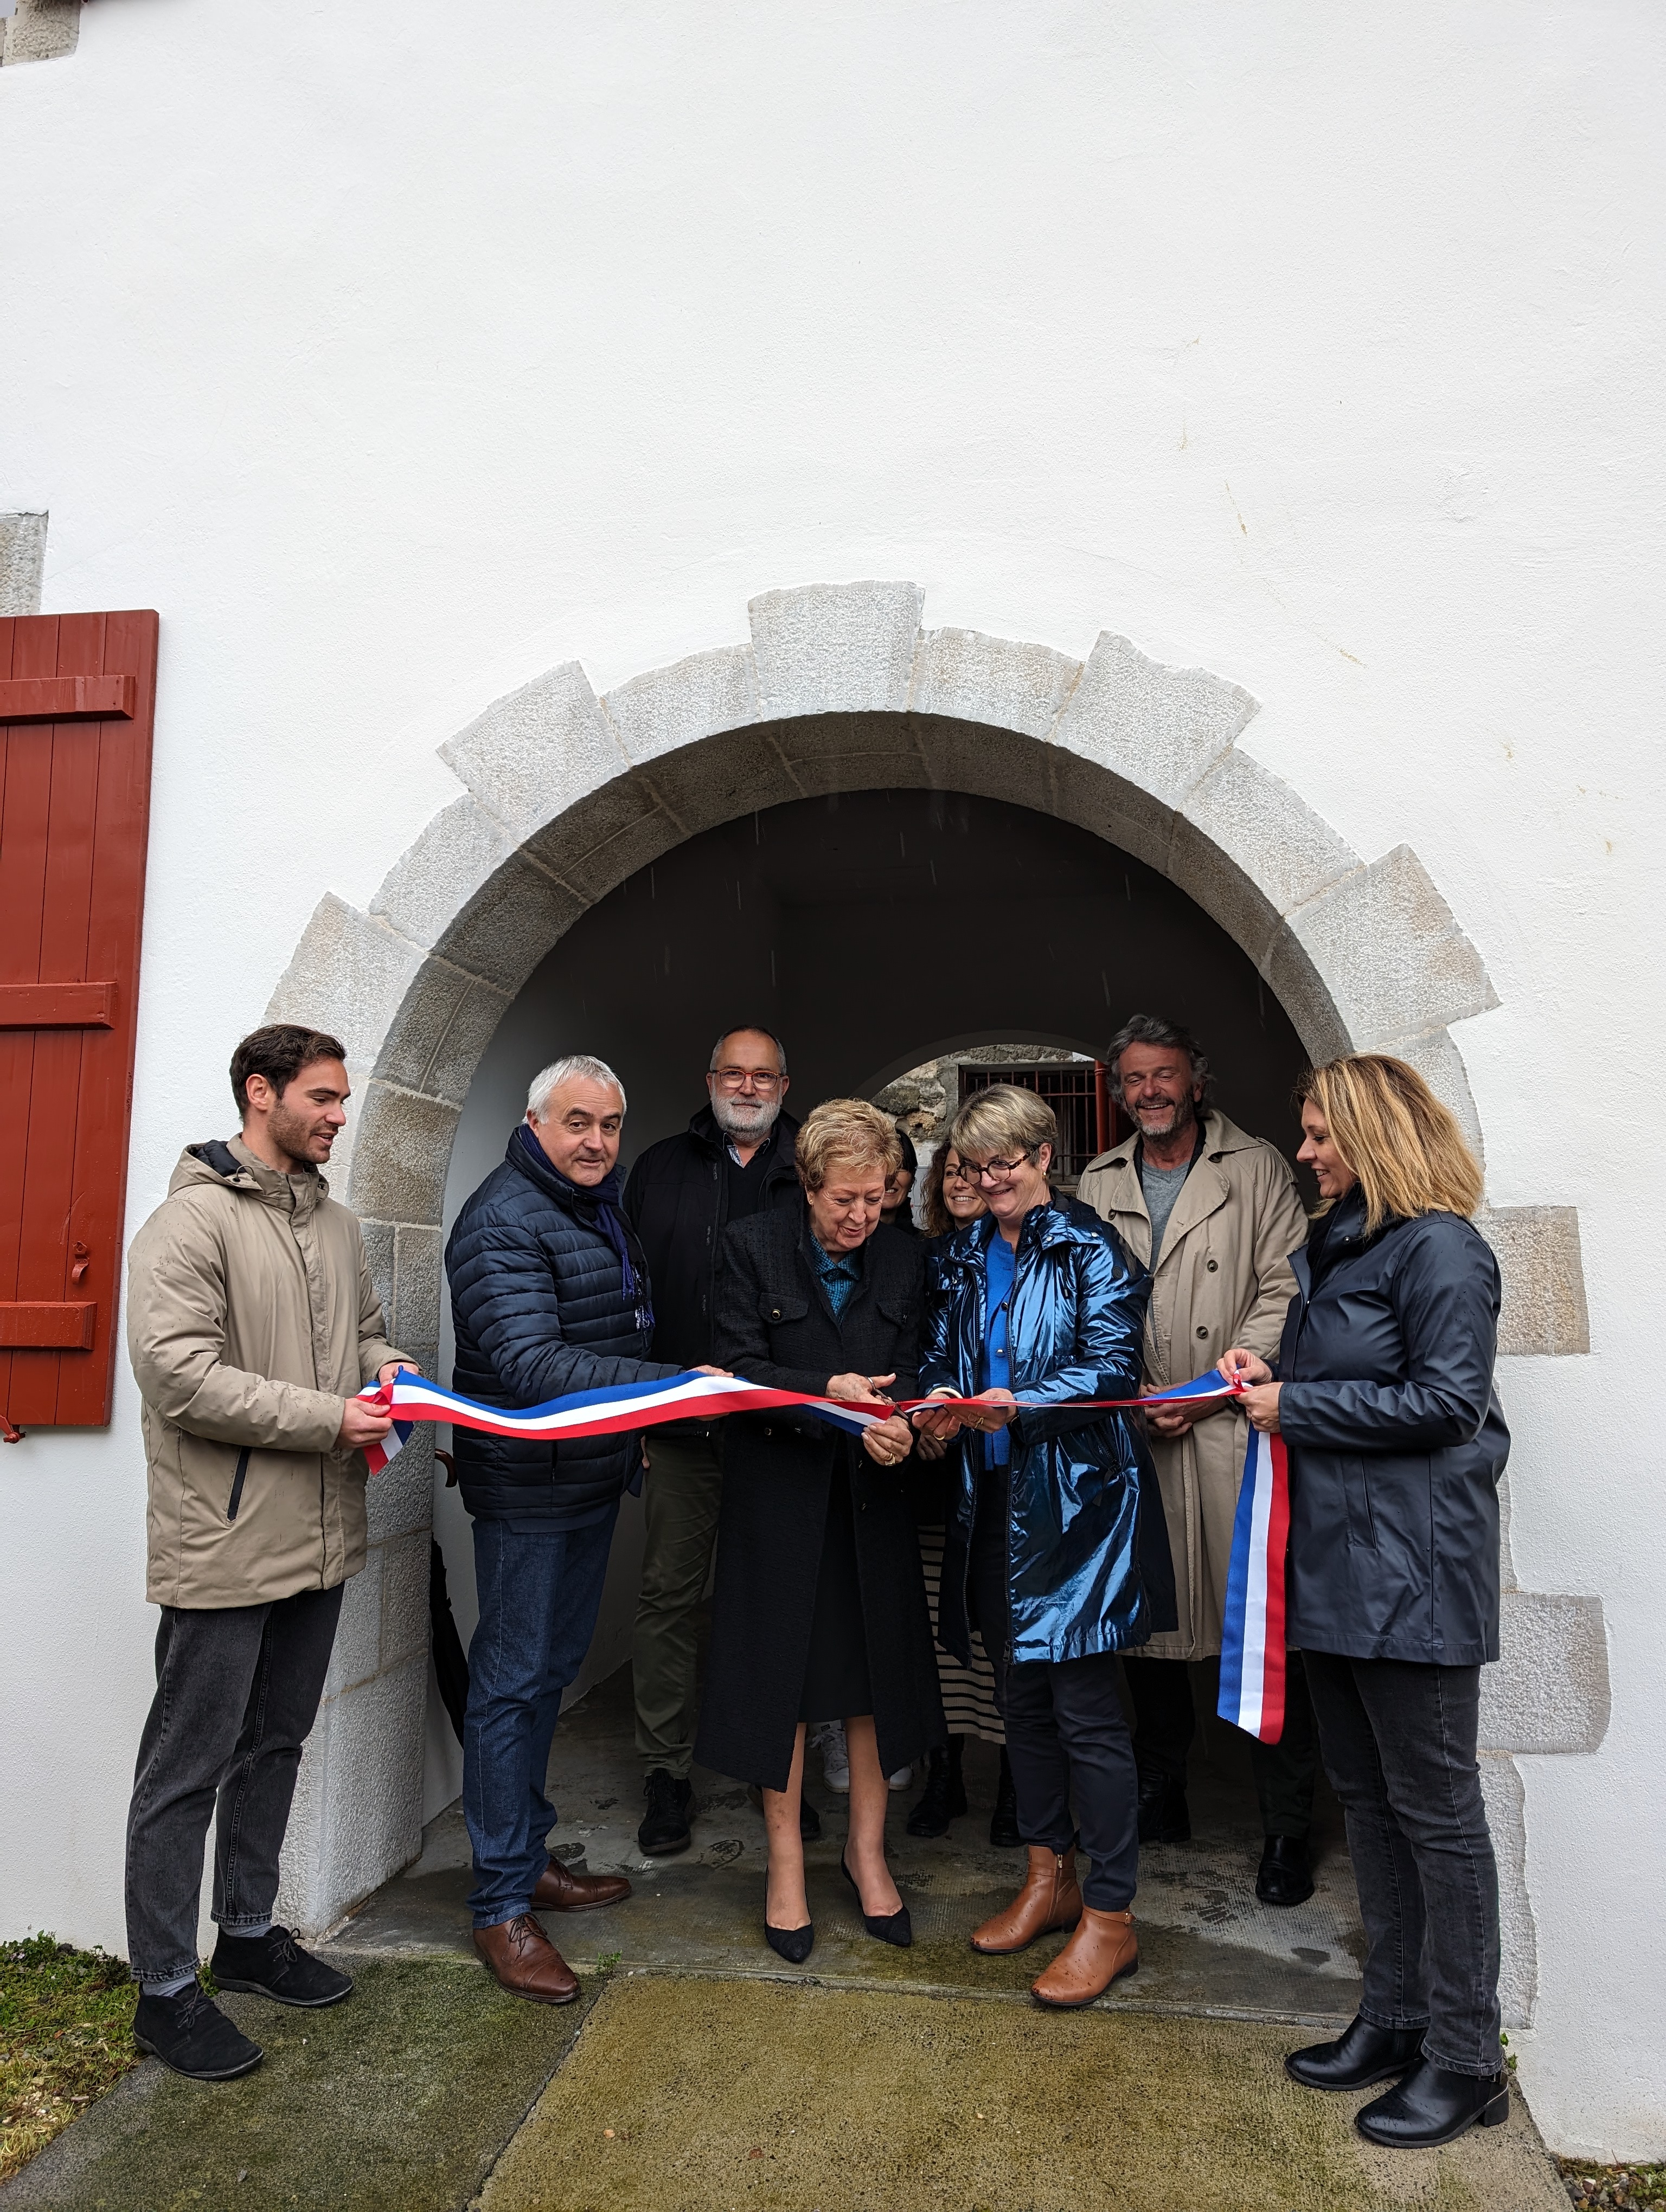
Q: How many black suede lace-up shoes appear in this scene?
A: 2